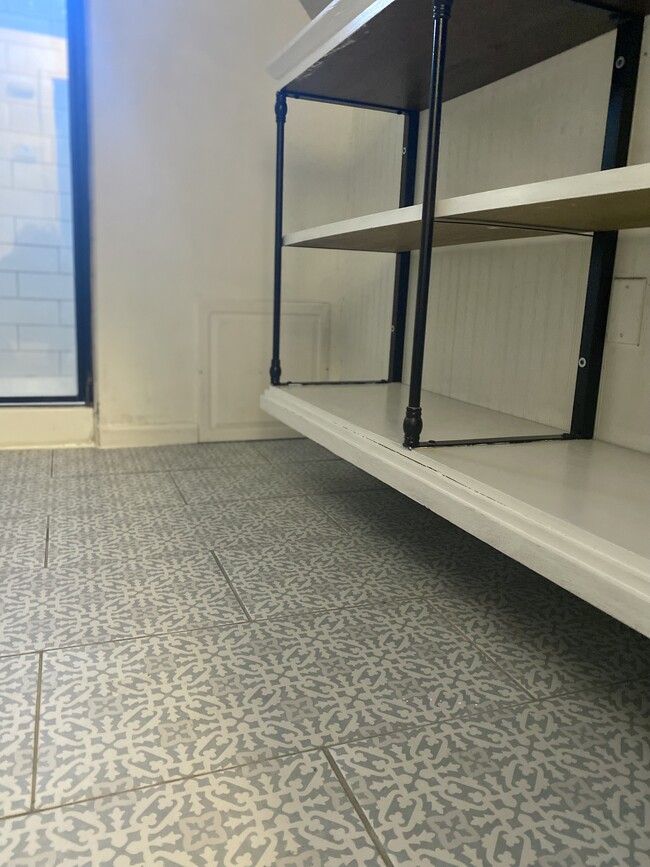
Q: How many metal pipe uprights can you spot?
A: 2